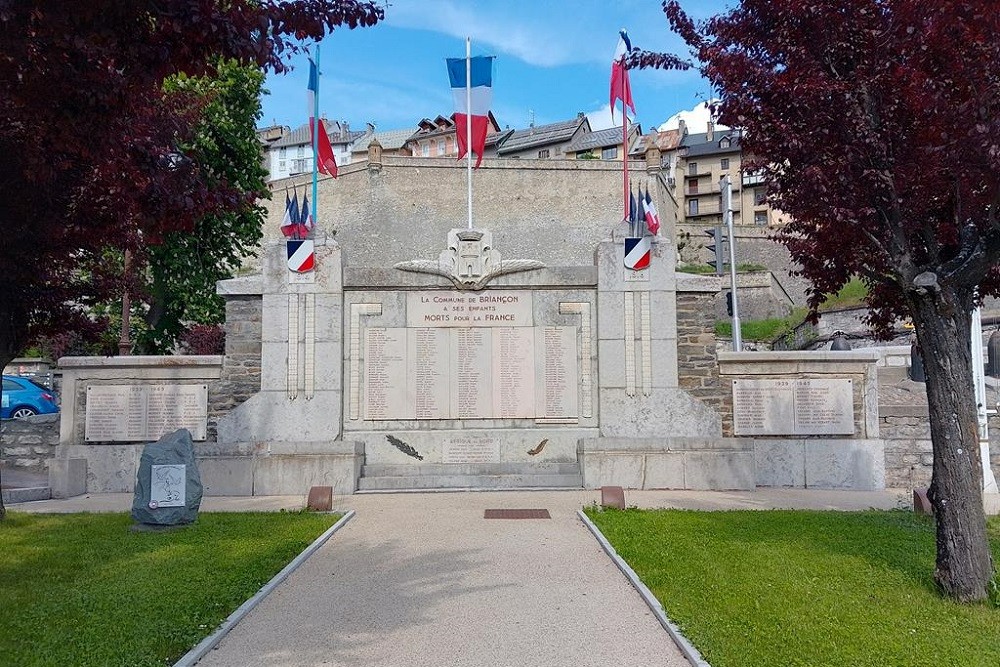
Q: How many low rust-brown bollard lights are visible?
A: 3